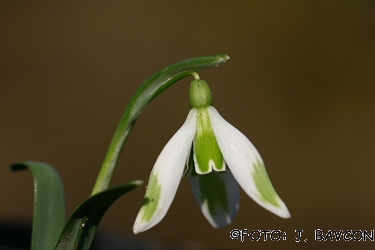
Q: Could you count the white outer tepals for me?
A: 3